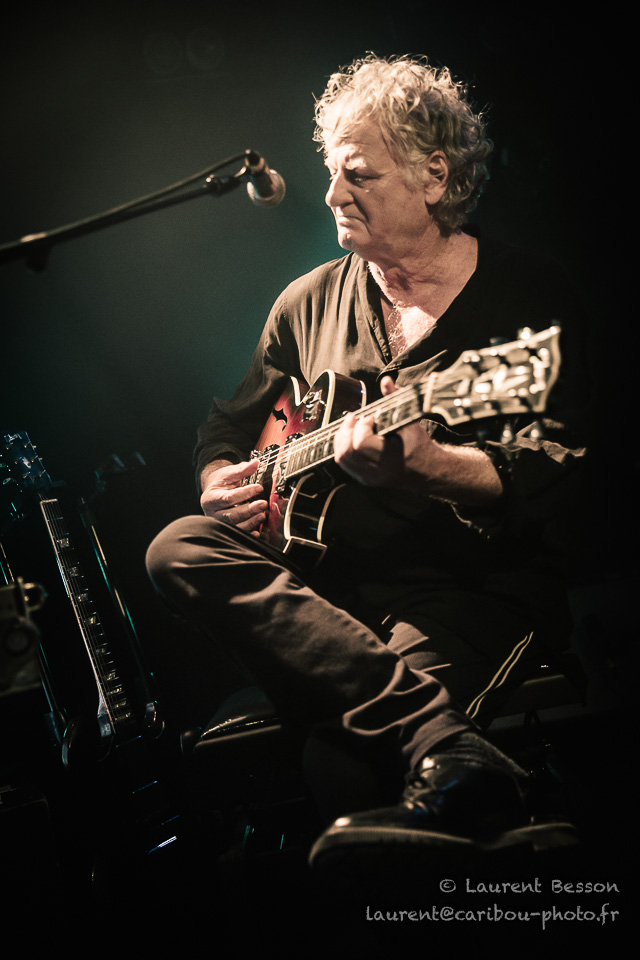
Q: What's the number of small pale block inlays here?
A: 9